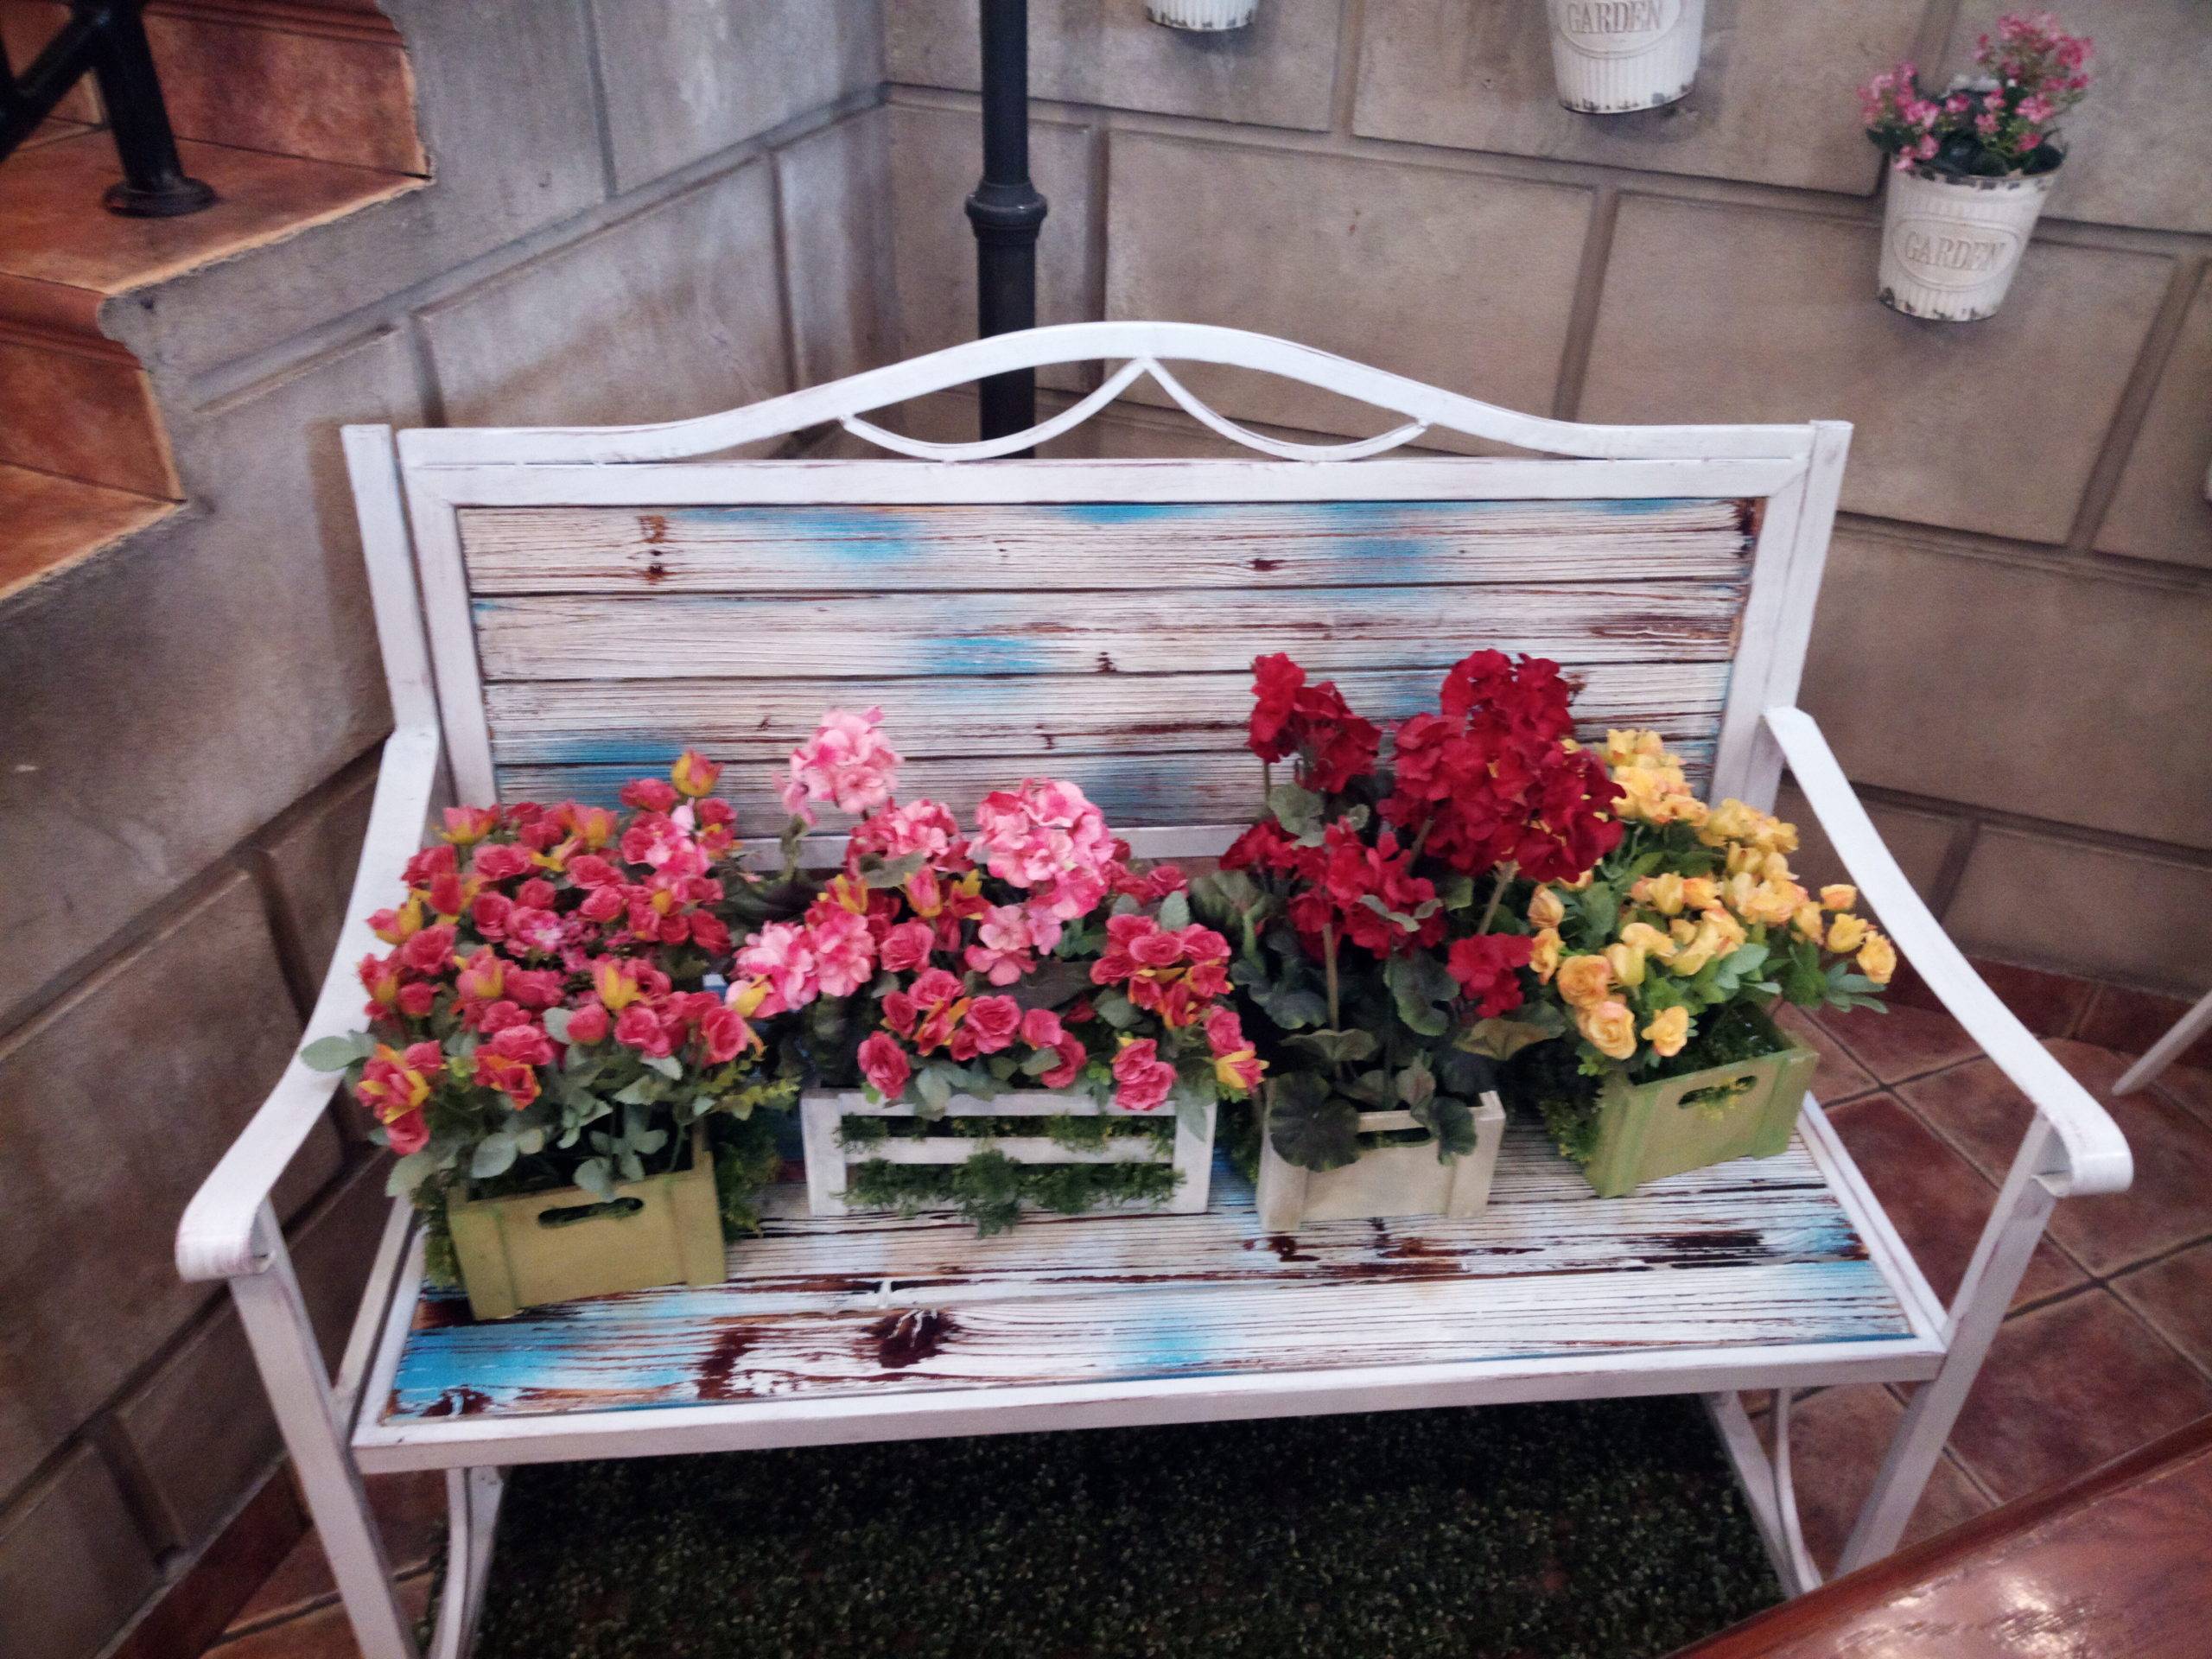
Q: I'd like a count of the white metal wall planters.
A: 3